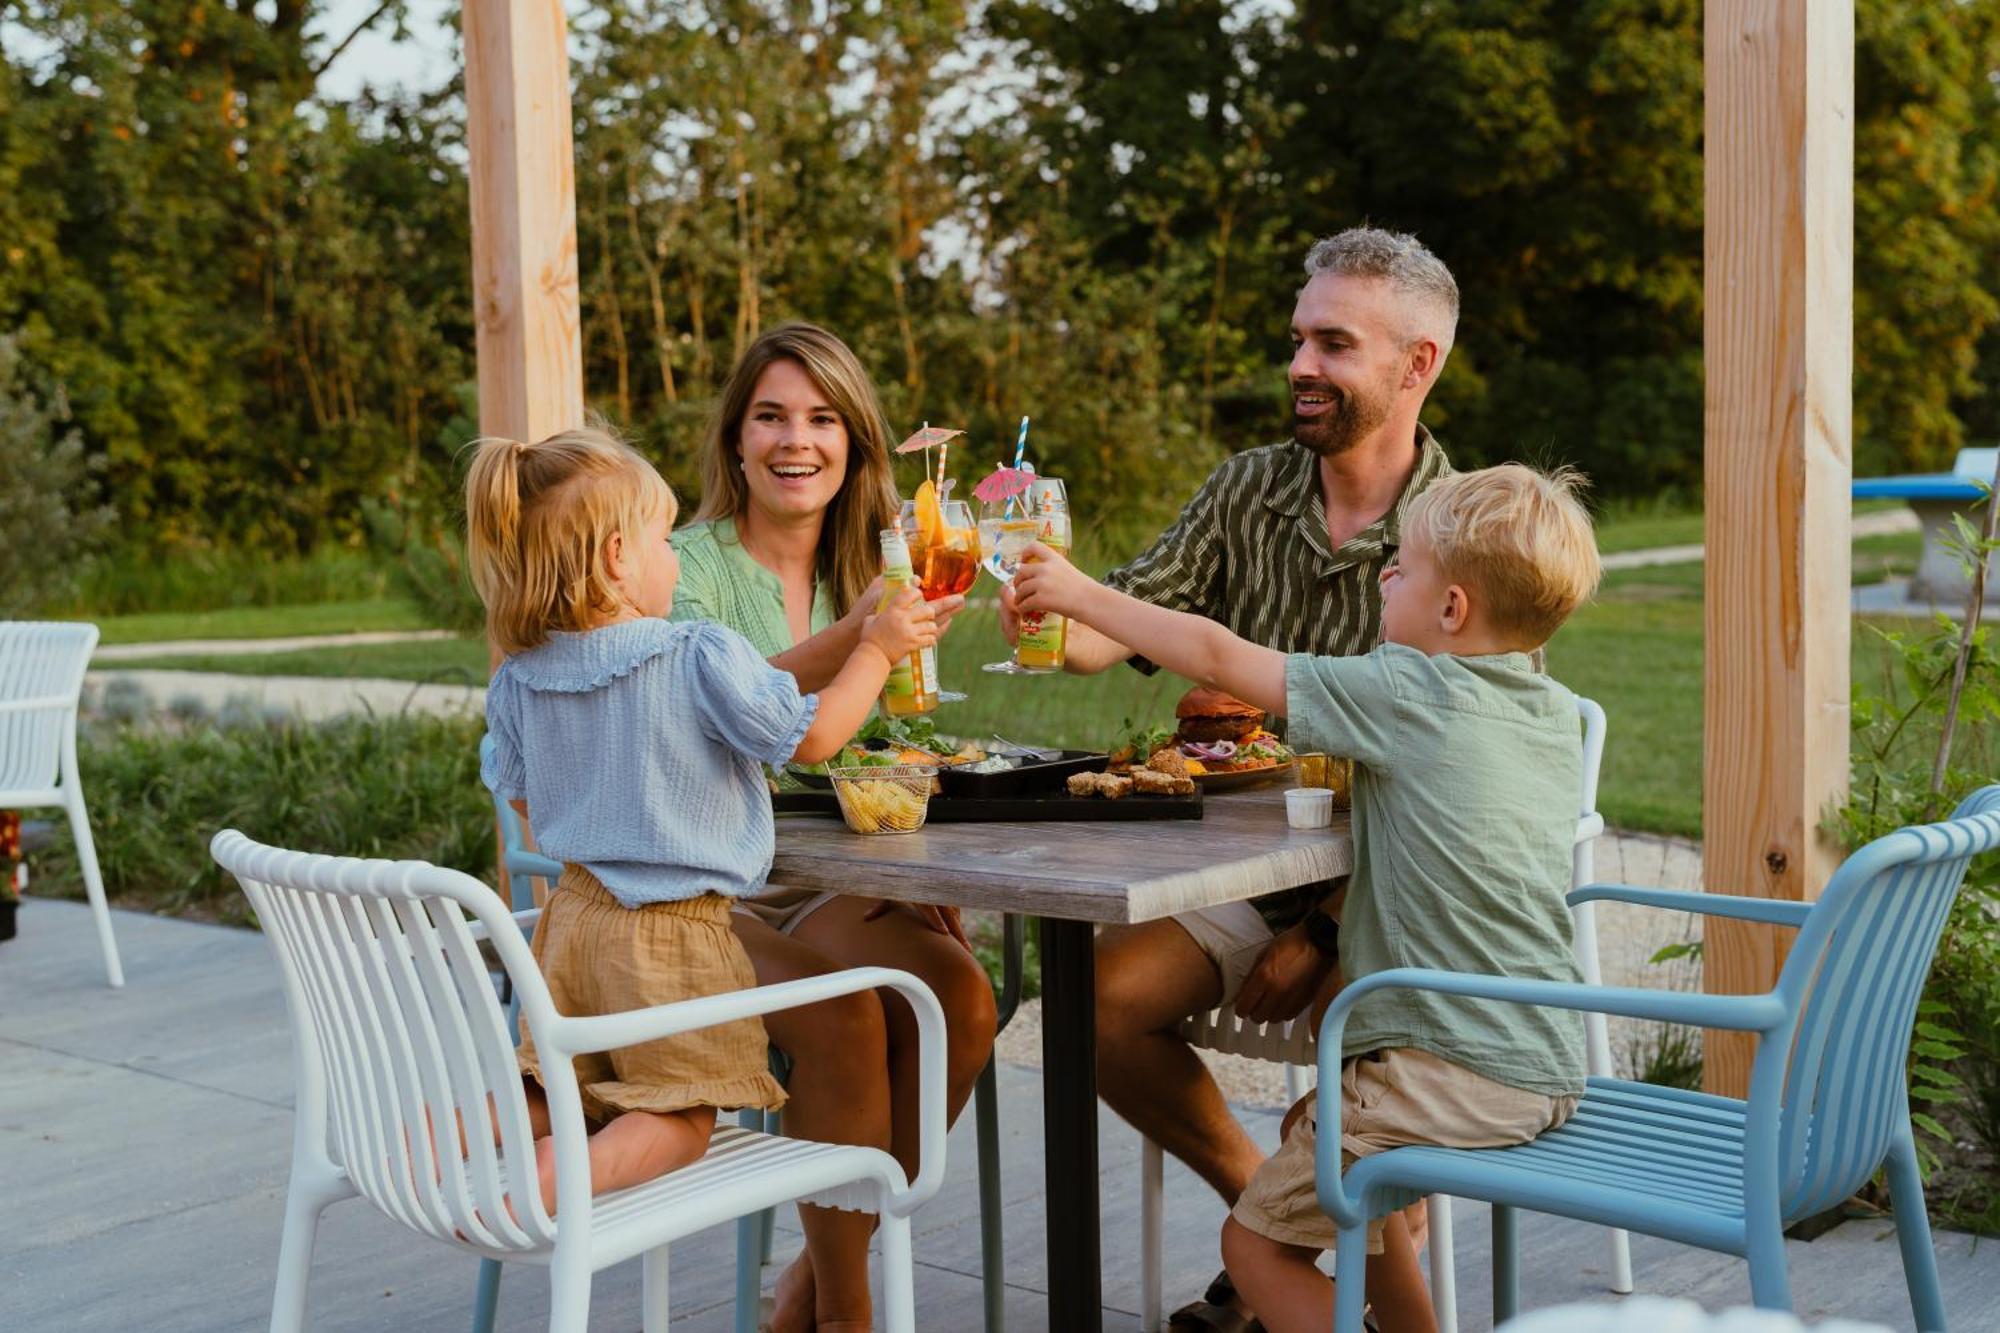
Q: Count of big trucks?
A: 0